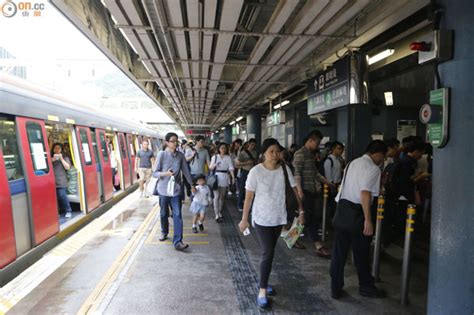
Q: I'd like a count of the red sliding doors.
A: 6